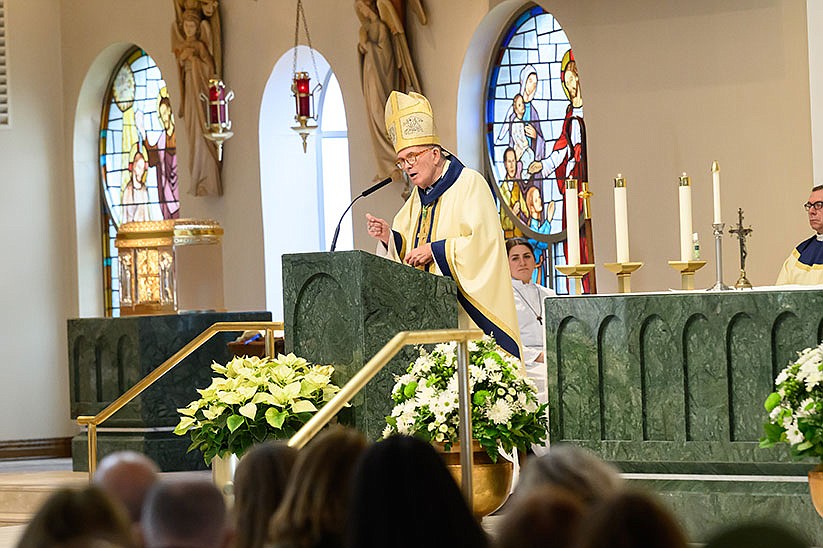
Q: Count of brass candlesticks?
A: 3